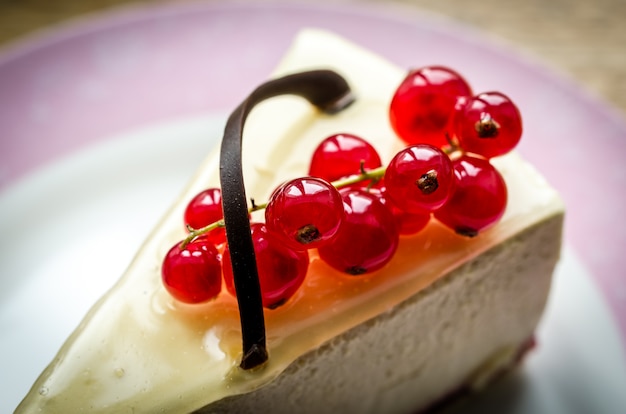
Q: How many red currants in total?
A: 11